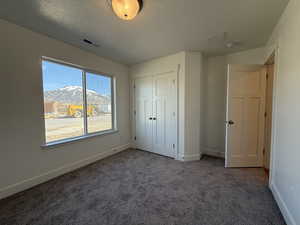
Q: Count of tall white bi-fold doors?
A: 2